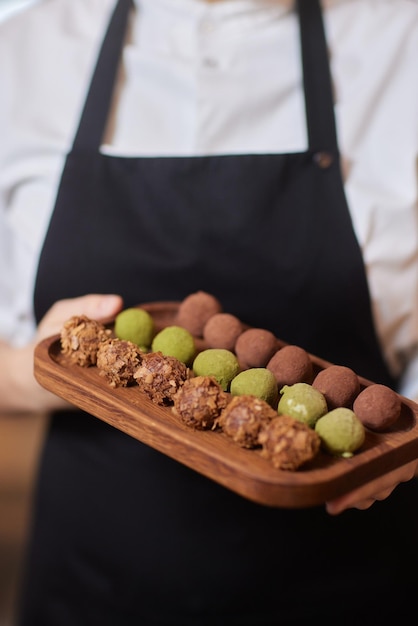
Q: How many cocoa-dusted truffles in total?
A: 6